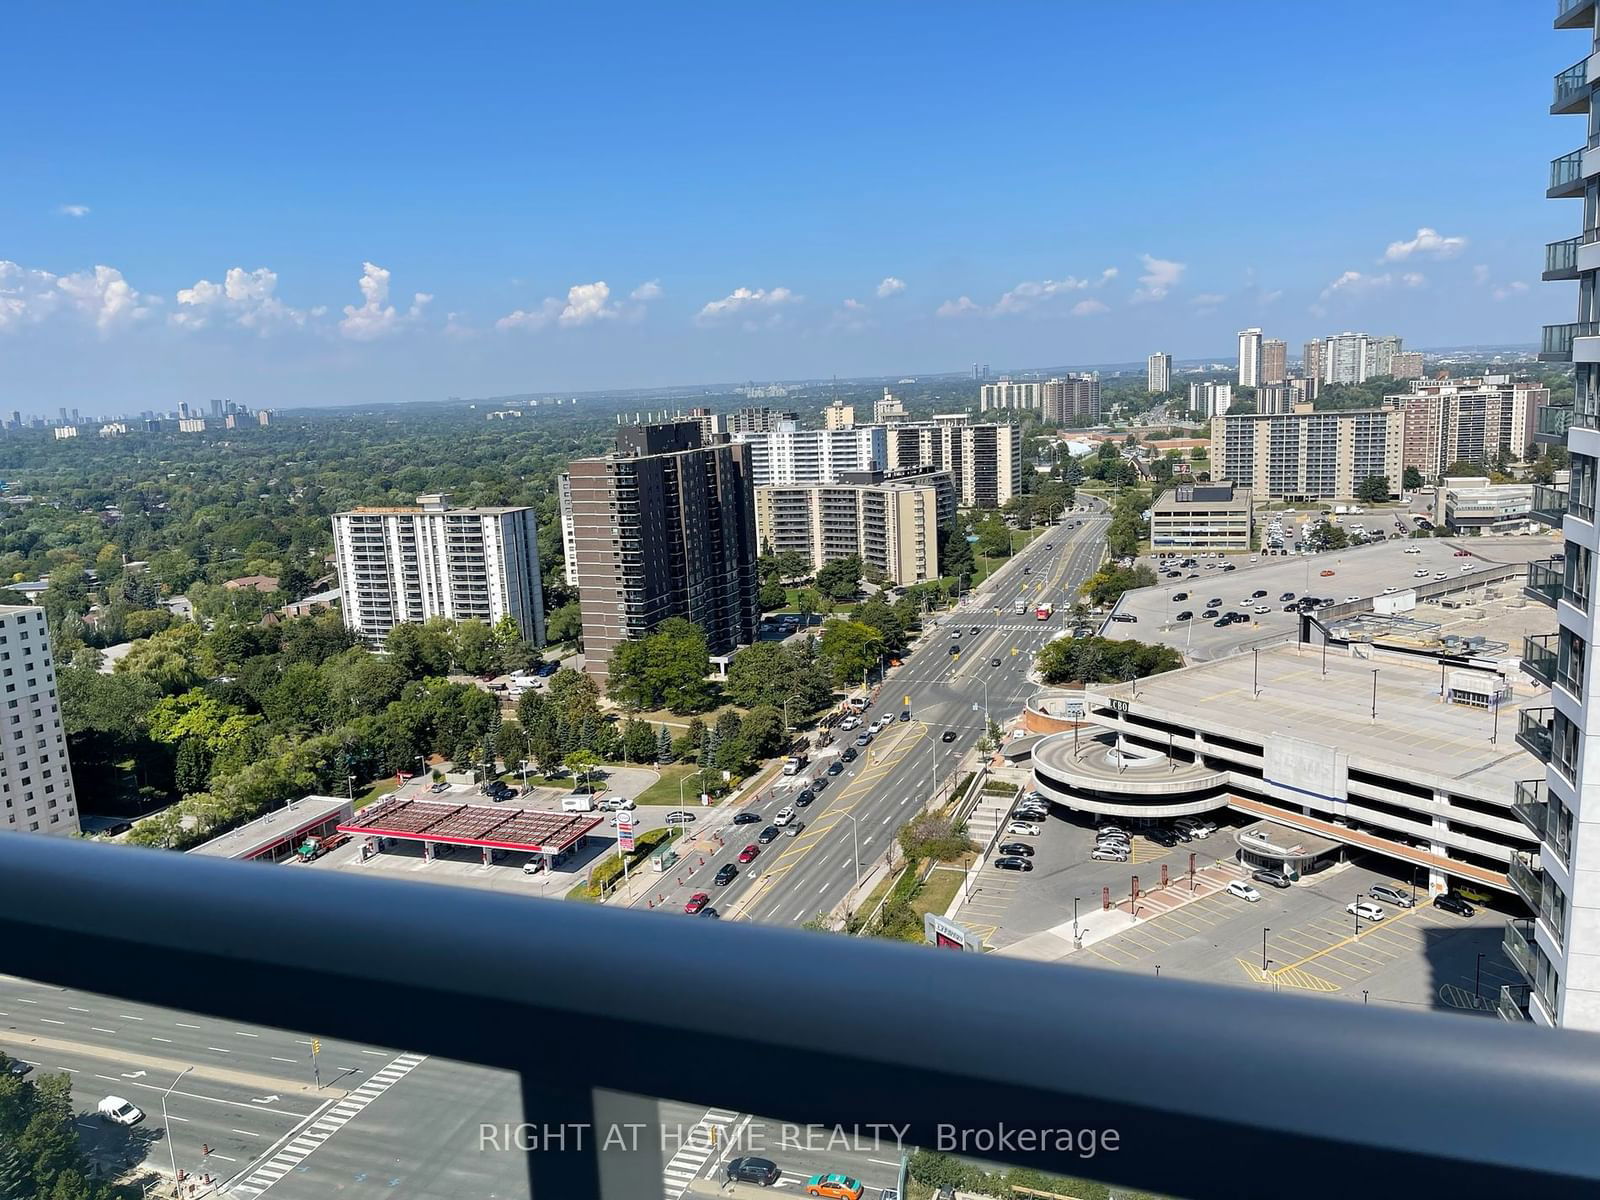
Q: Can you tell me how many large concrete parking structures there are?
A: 1